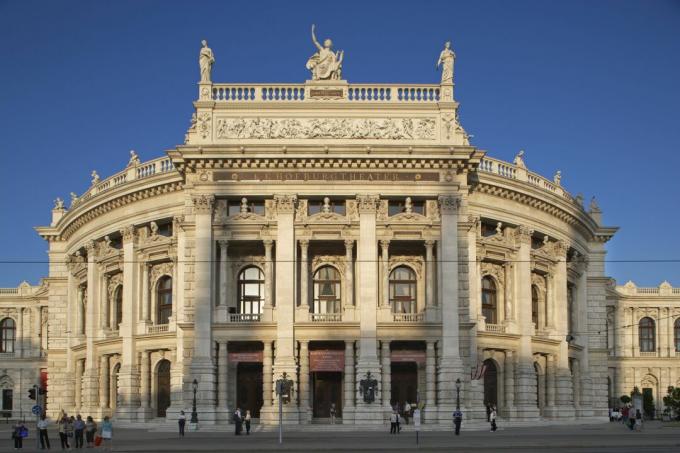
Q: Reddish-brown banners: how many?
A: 3